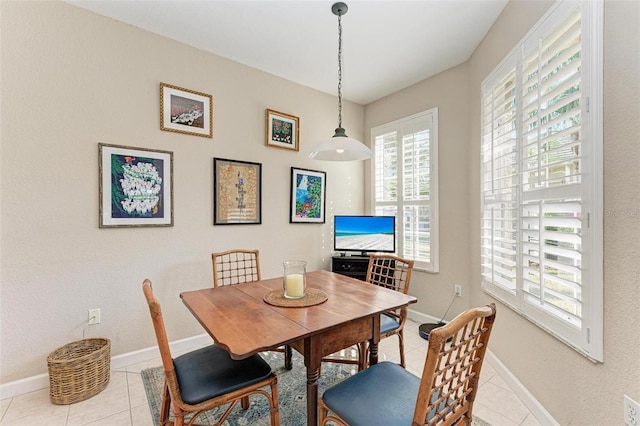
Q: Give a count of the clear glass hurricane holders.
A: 1